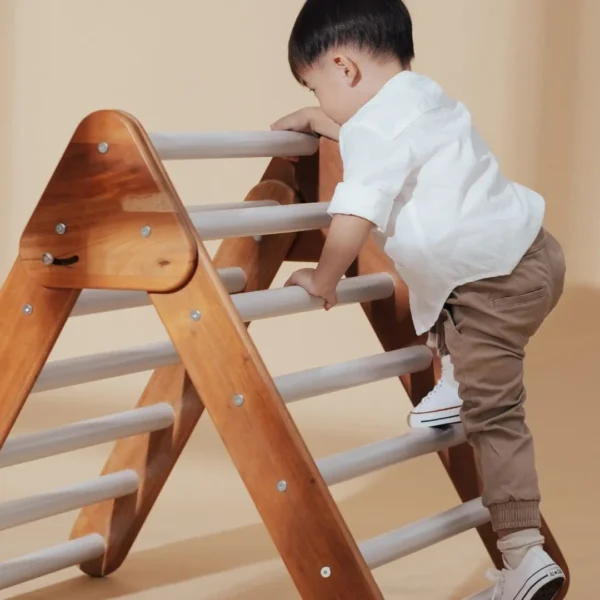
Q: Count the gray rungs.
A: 13